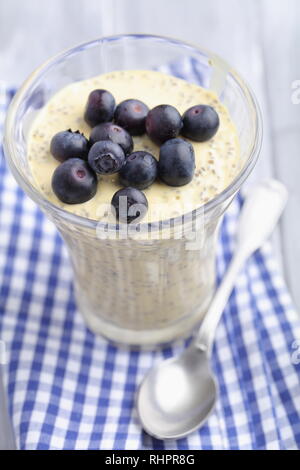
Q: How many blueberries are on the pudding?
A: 11